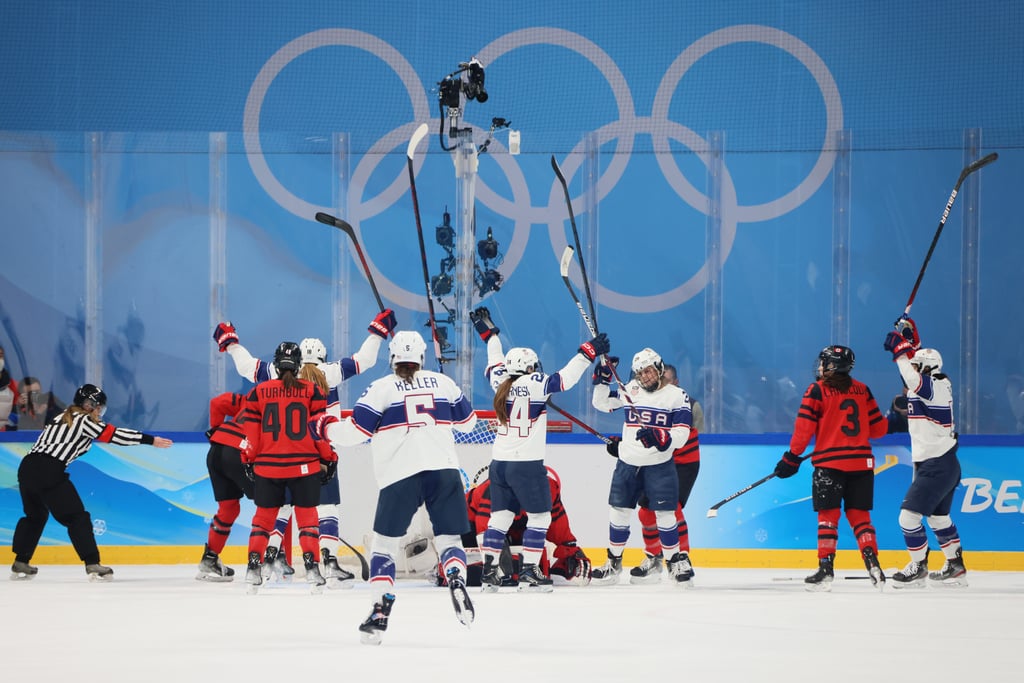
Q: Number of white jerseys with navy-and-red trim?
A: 5